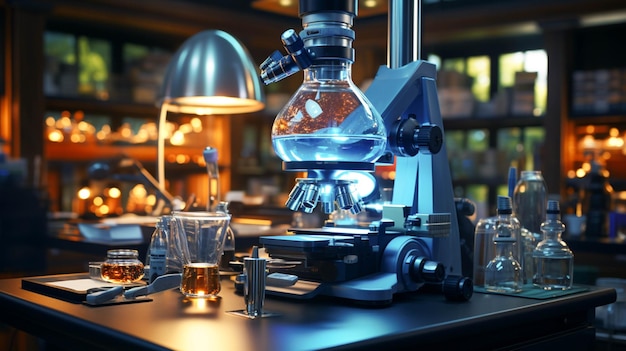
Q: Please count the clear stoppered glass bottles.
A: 2